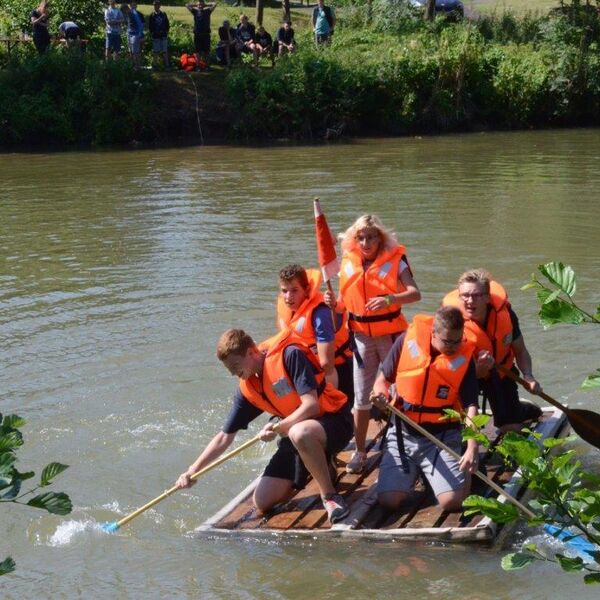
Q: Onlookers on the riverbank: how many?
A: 11